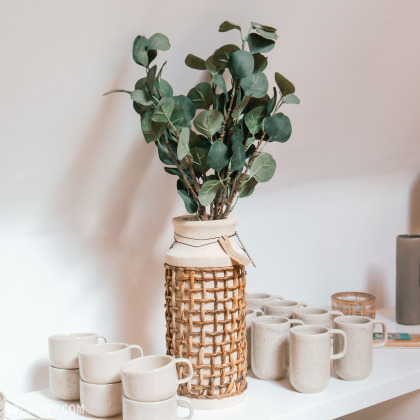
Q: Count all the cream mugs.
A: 13